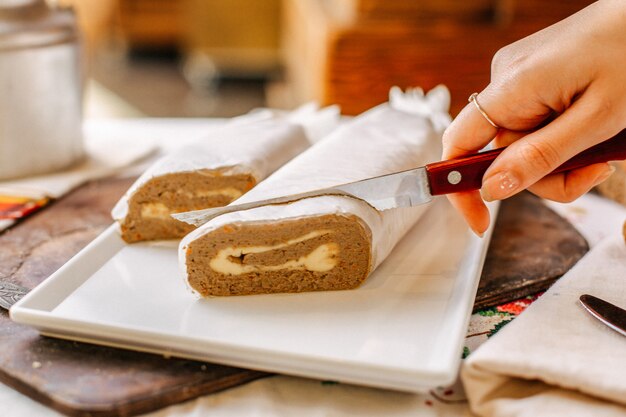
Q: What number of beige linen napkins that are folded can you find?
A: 1